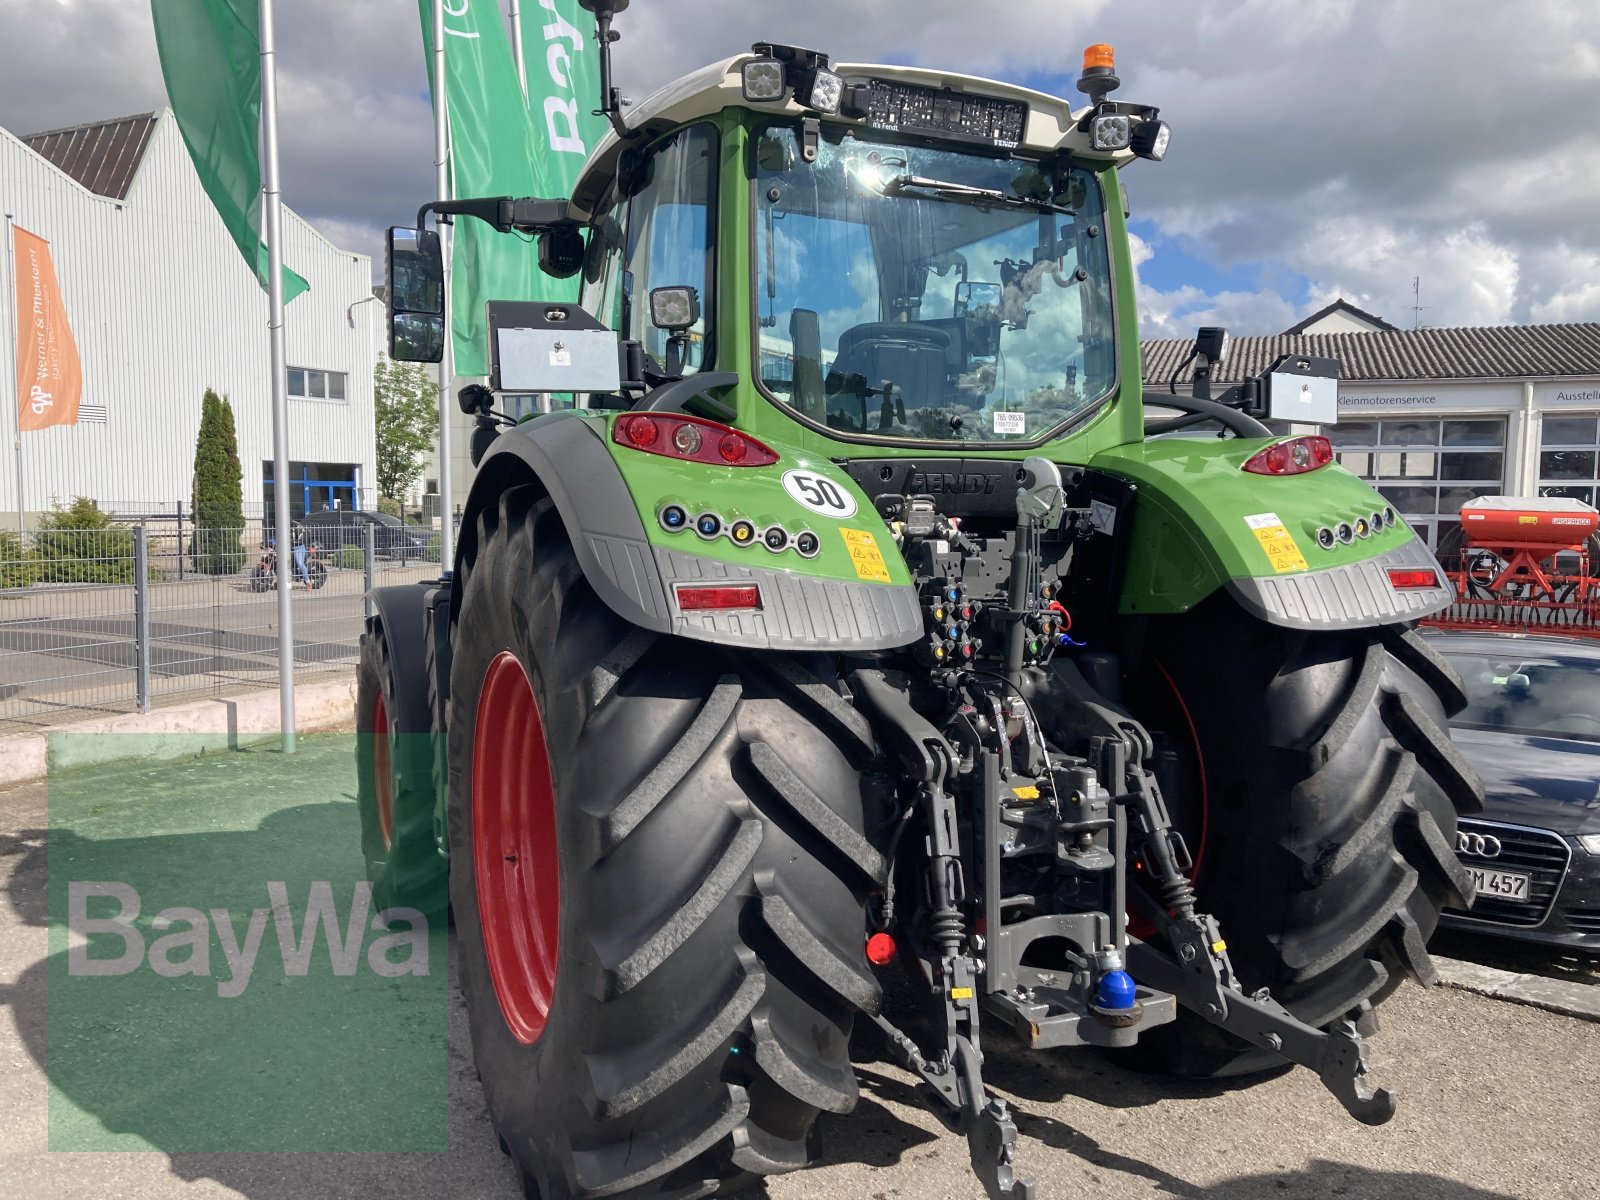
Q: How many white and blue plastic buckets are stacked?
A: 0